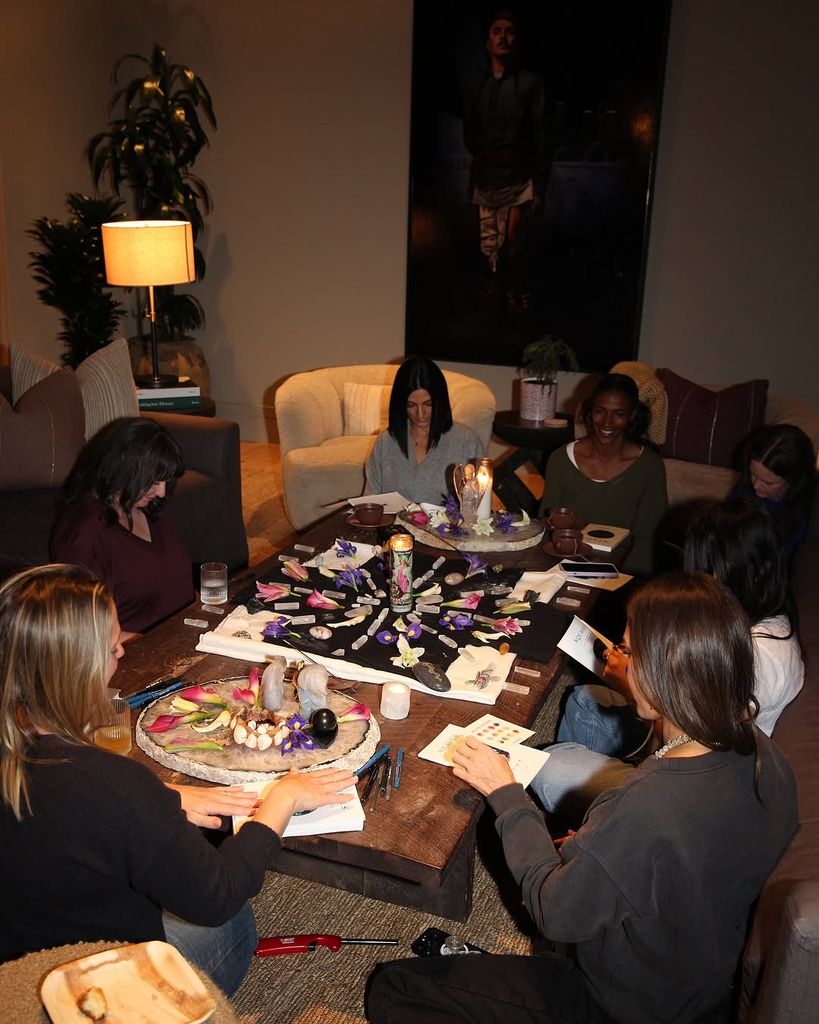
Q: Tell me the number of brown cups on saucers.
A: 3